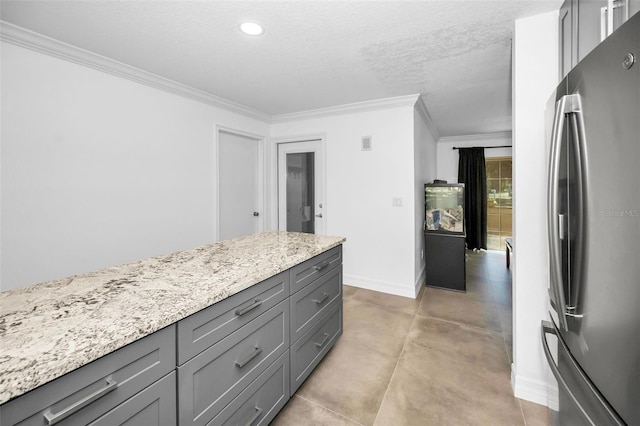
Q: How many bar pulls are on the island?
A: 7